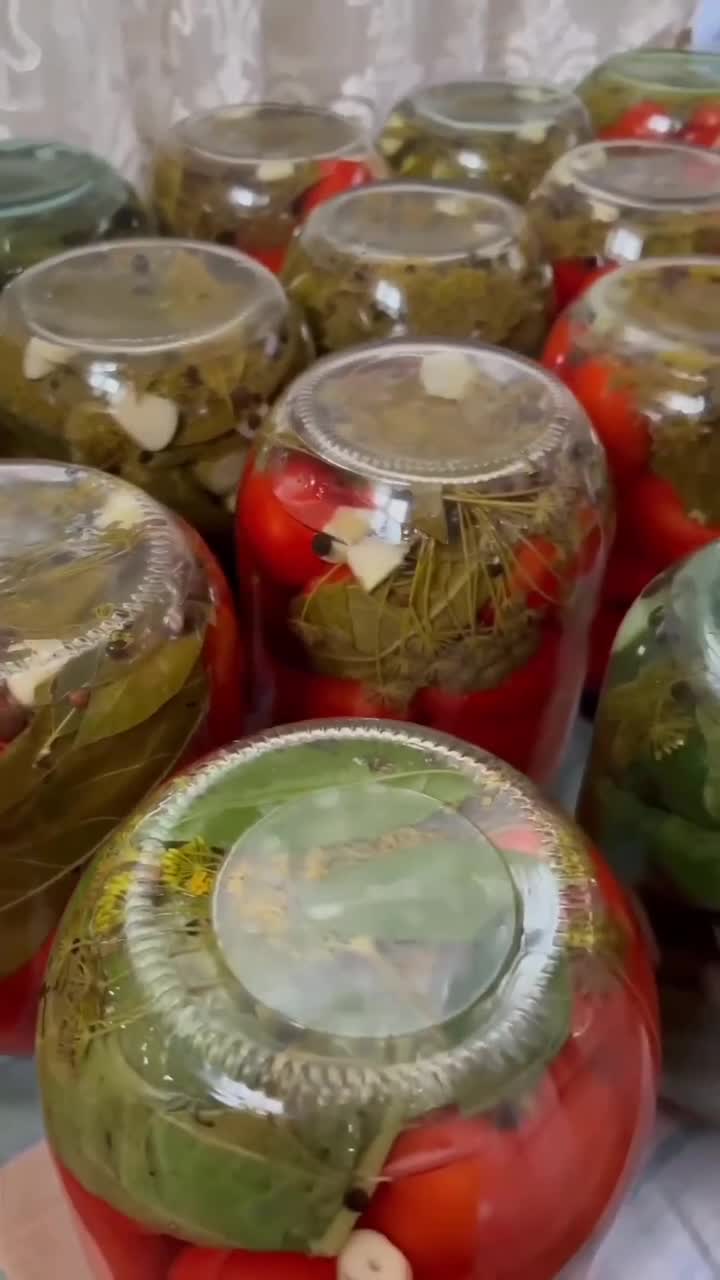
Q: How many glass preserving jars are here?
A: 12